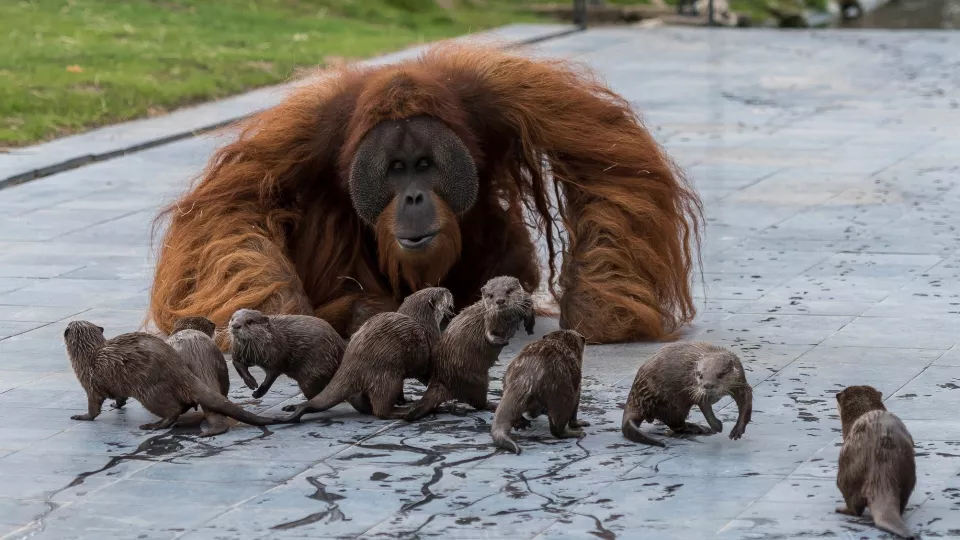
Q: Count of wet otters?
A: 8